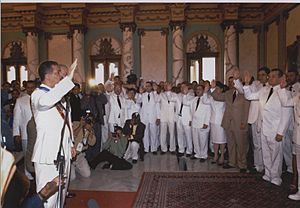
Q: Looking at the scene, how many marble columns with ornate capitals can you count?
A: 5